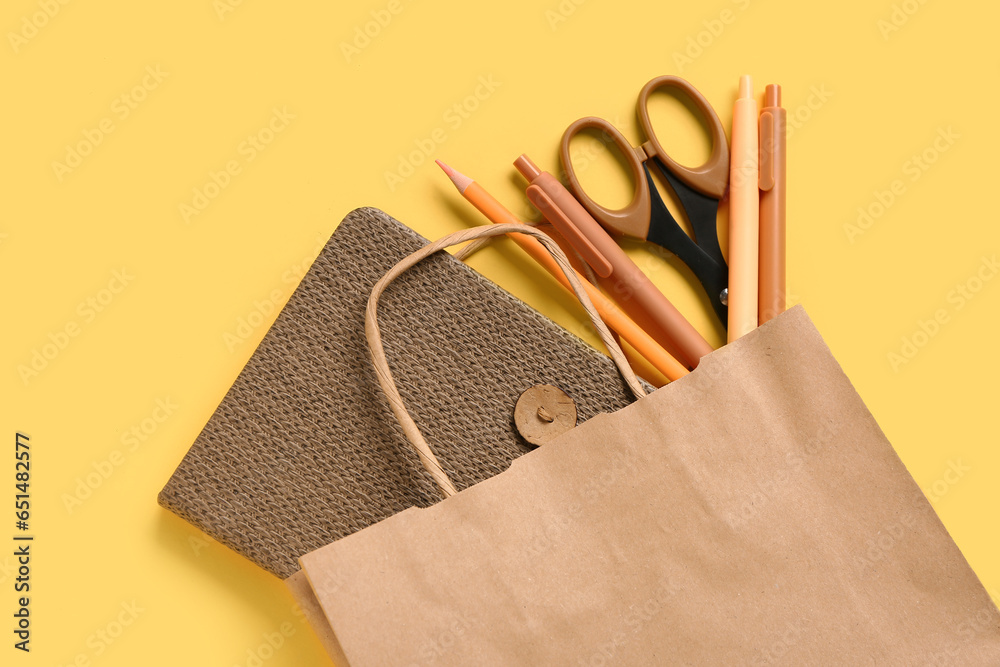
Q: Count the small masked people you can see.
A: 0